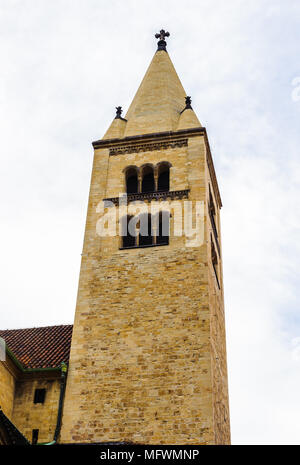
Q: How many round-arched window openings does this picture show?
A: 6